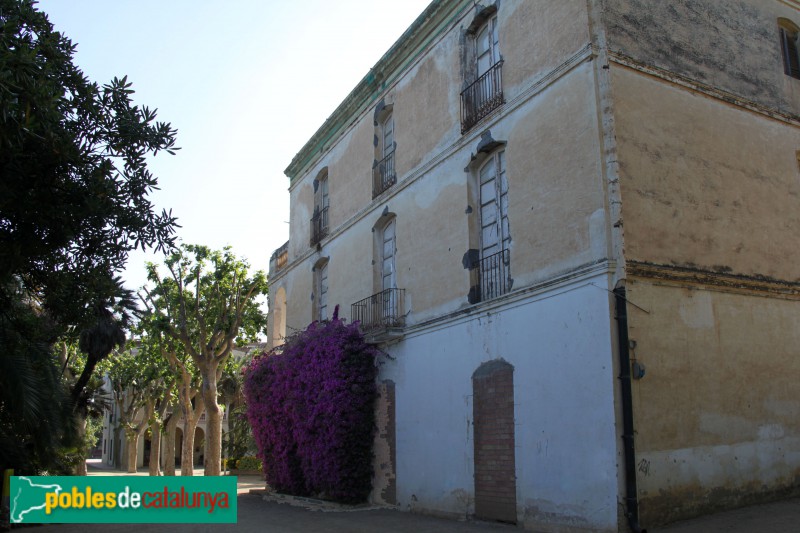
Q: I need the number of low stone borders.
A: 1